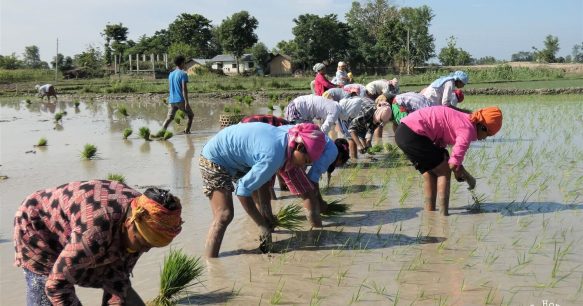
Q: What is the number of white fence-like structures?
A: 1